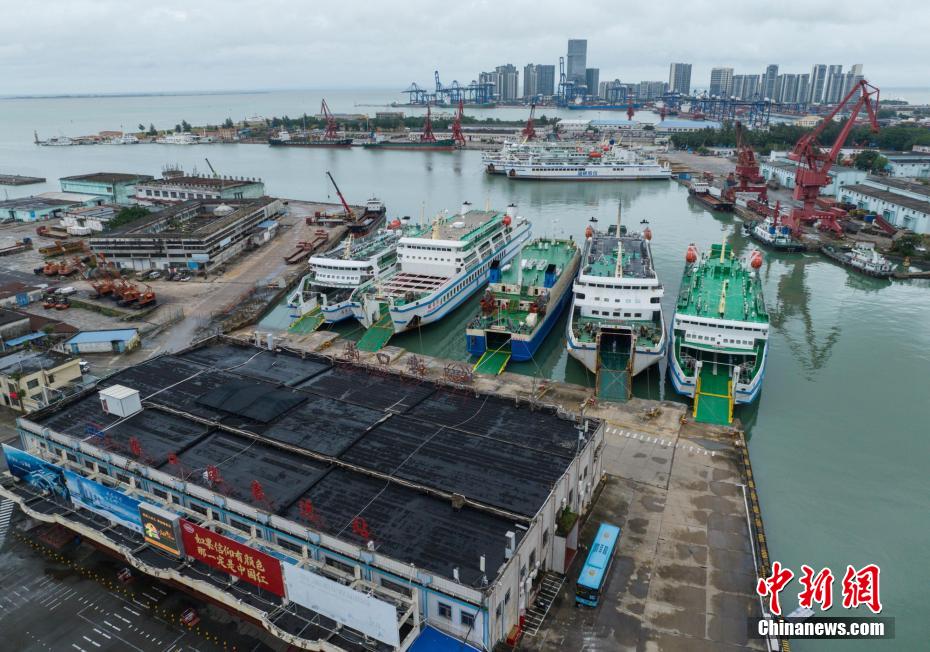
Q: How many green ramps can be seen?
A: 5